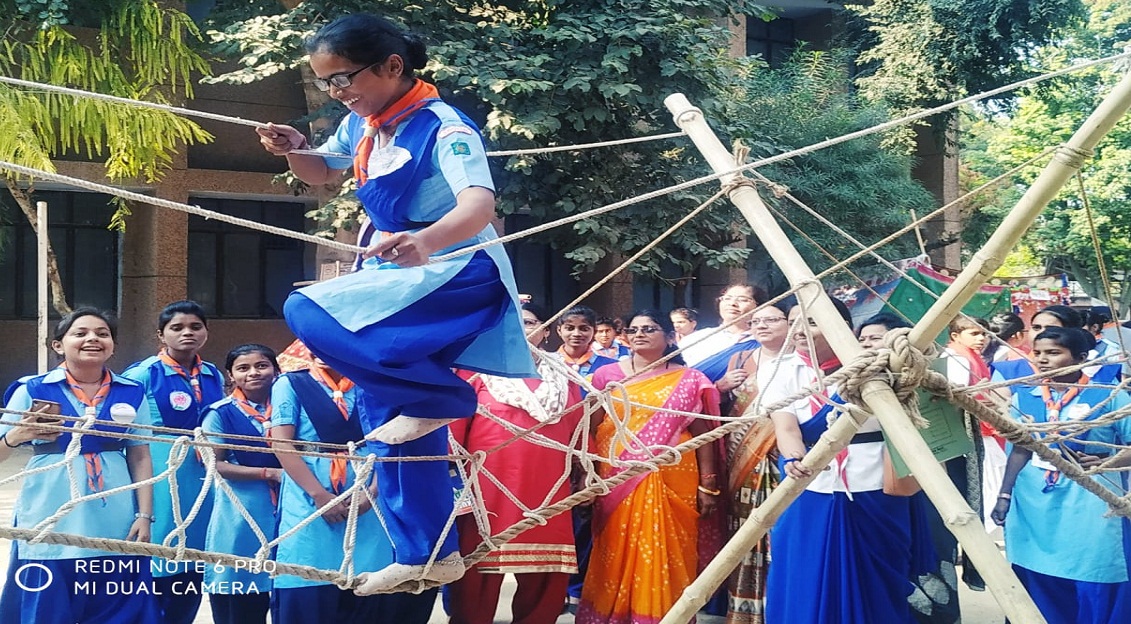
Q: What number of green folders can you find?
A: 1